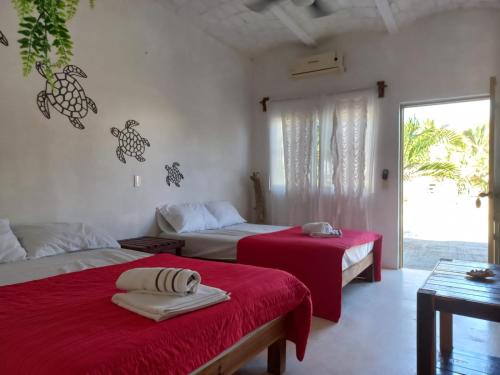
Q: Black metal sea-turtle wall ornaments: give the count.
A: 3